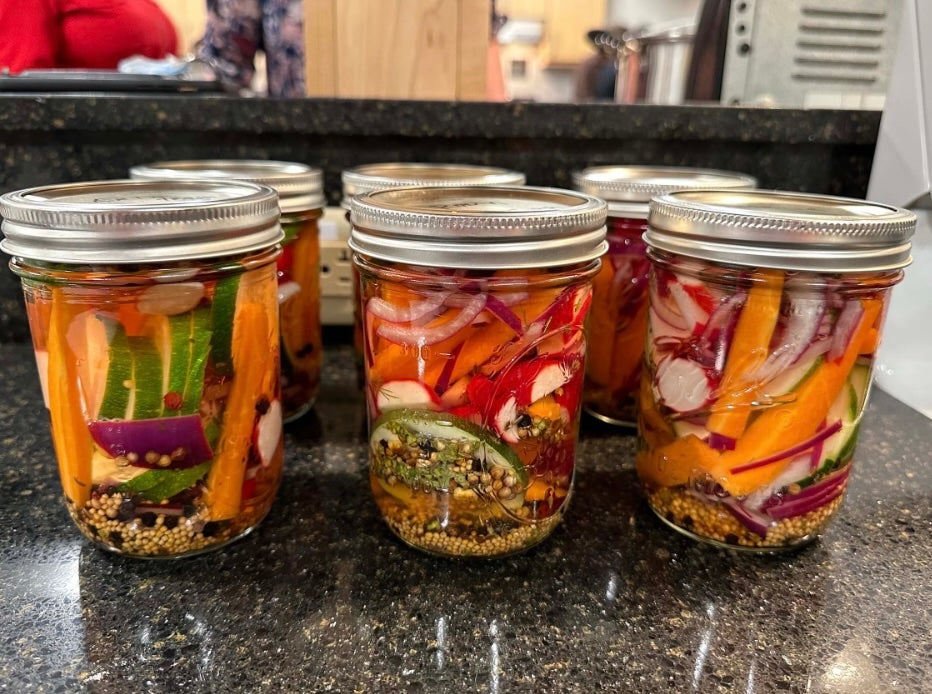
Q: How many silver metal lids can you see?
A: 6